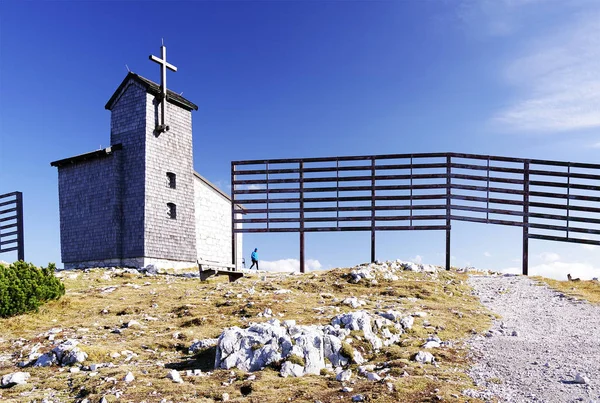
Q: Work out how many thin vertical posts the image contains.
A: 5